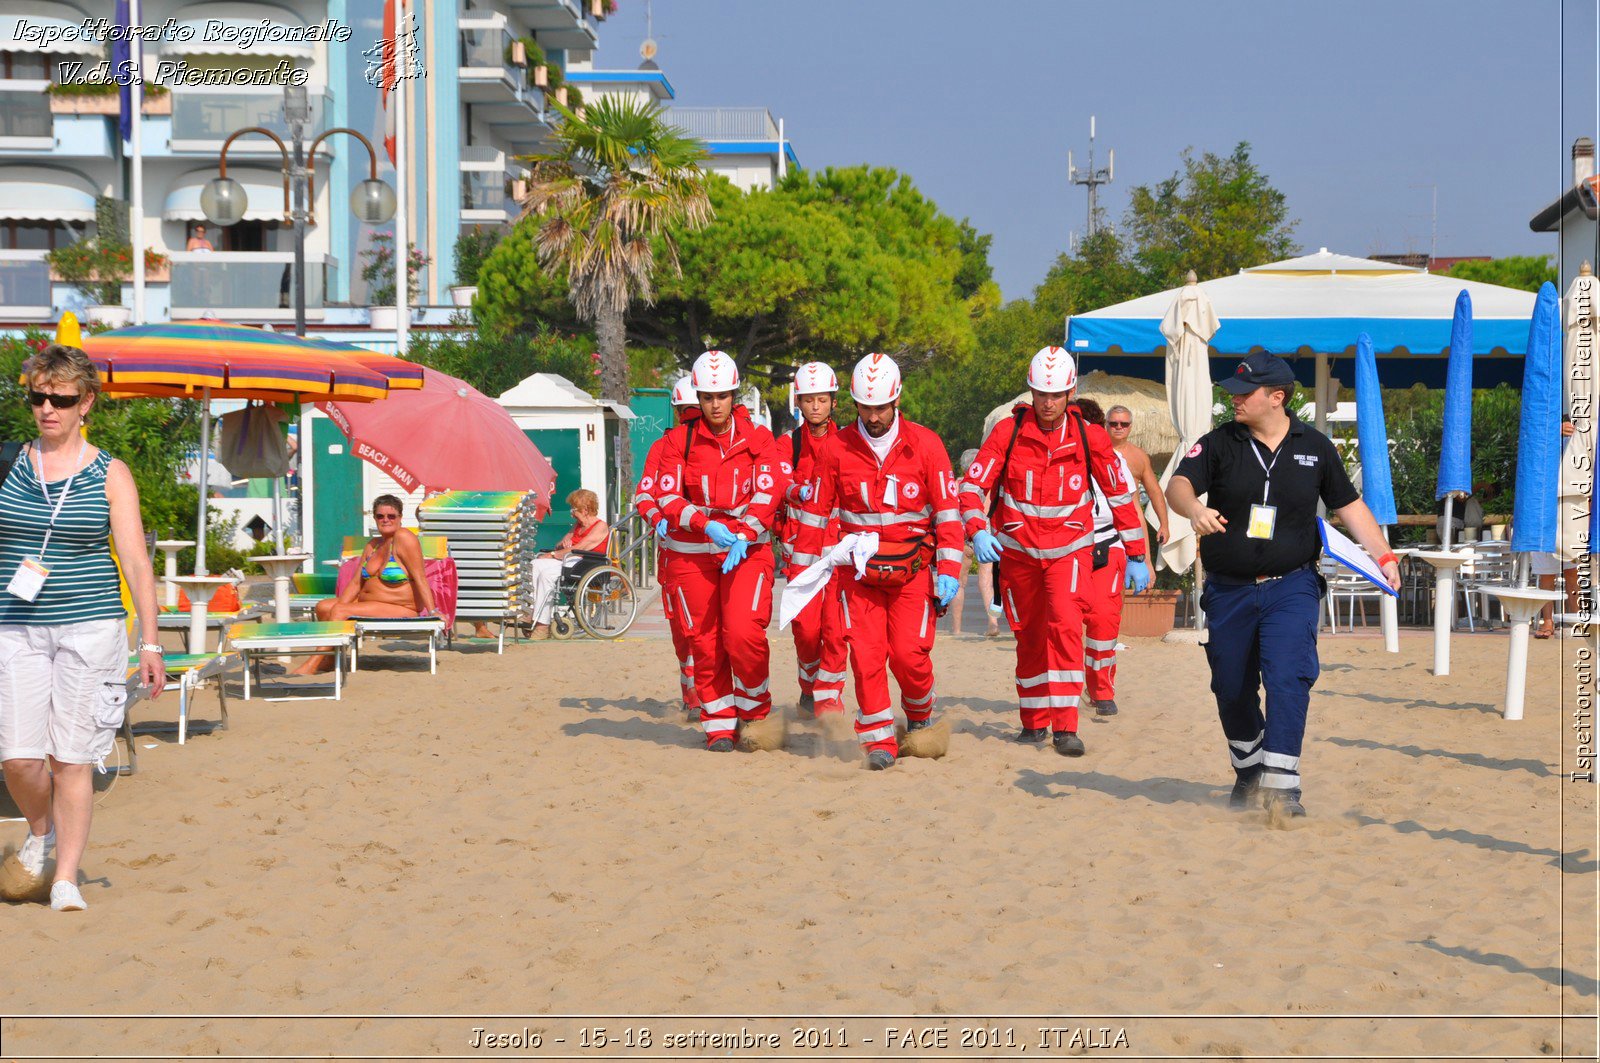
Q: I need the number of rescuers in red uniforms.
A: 5